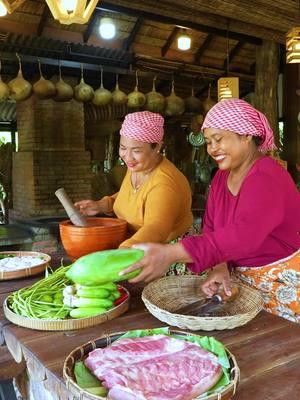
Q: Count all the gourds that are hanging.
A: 12